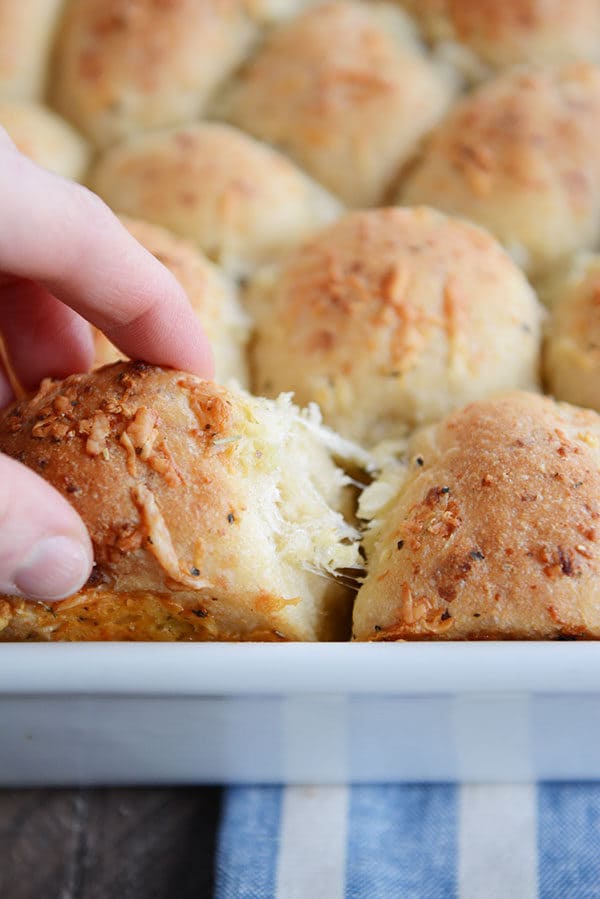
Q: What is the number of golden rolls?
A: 12